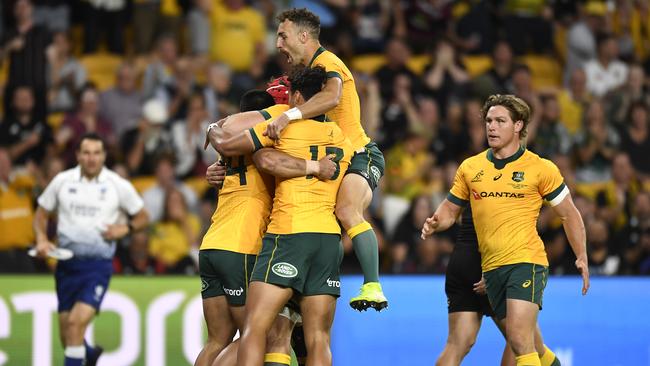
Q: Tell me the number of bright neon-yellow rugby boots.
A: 1